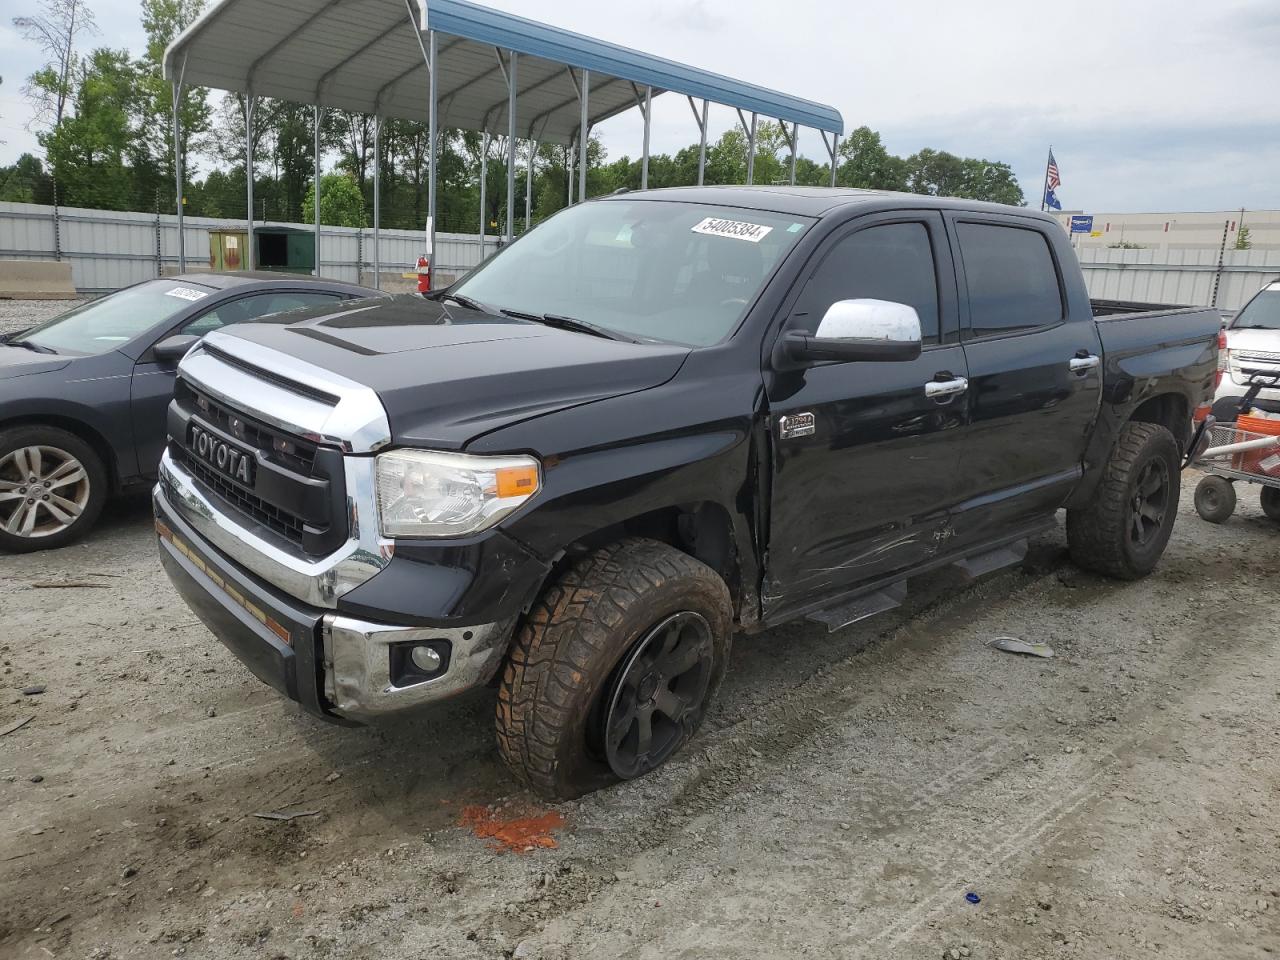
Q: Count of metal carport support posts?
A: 15